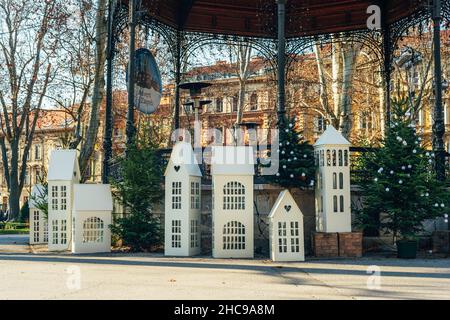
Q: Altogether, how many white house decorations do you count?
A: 7